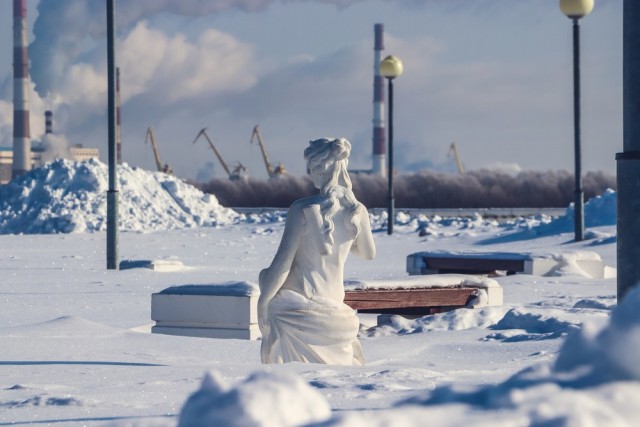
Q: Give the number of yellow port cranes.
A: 4